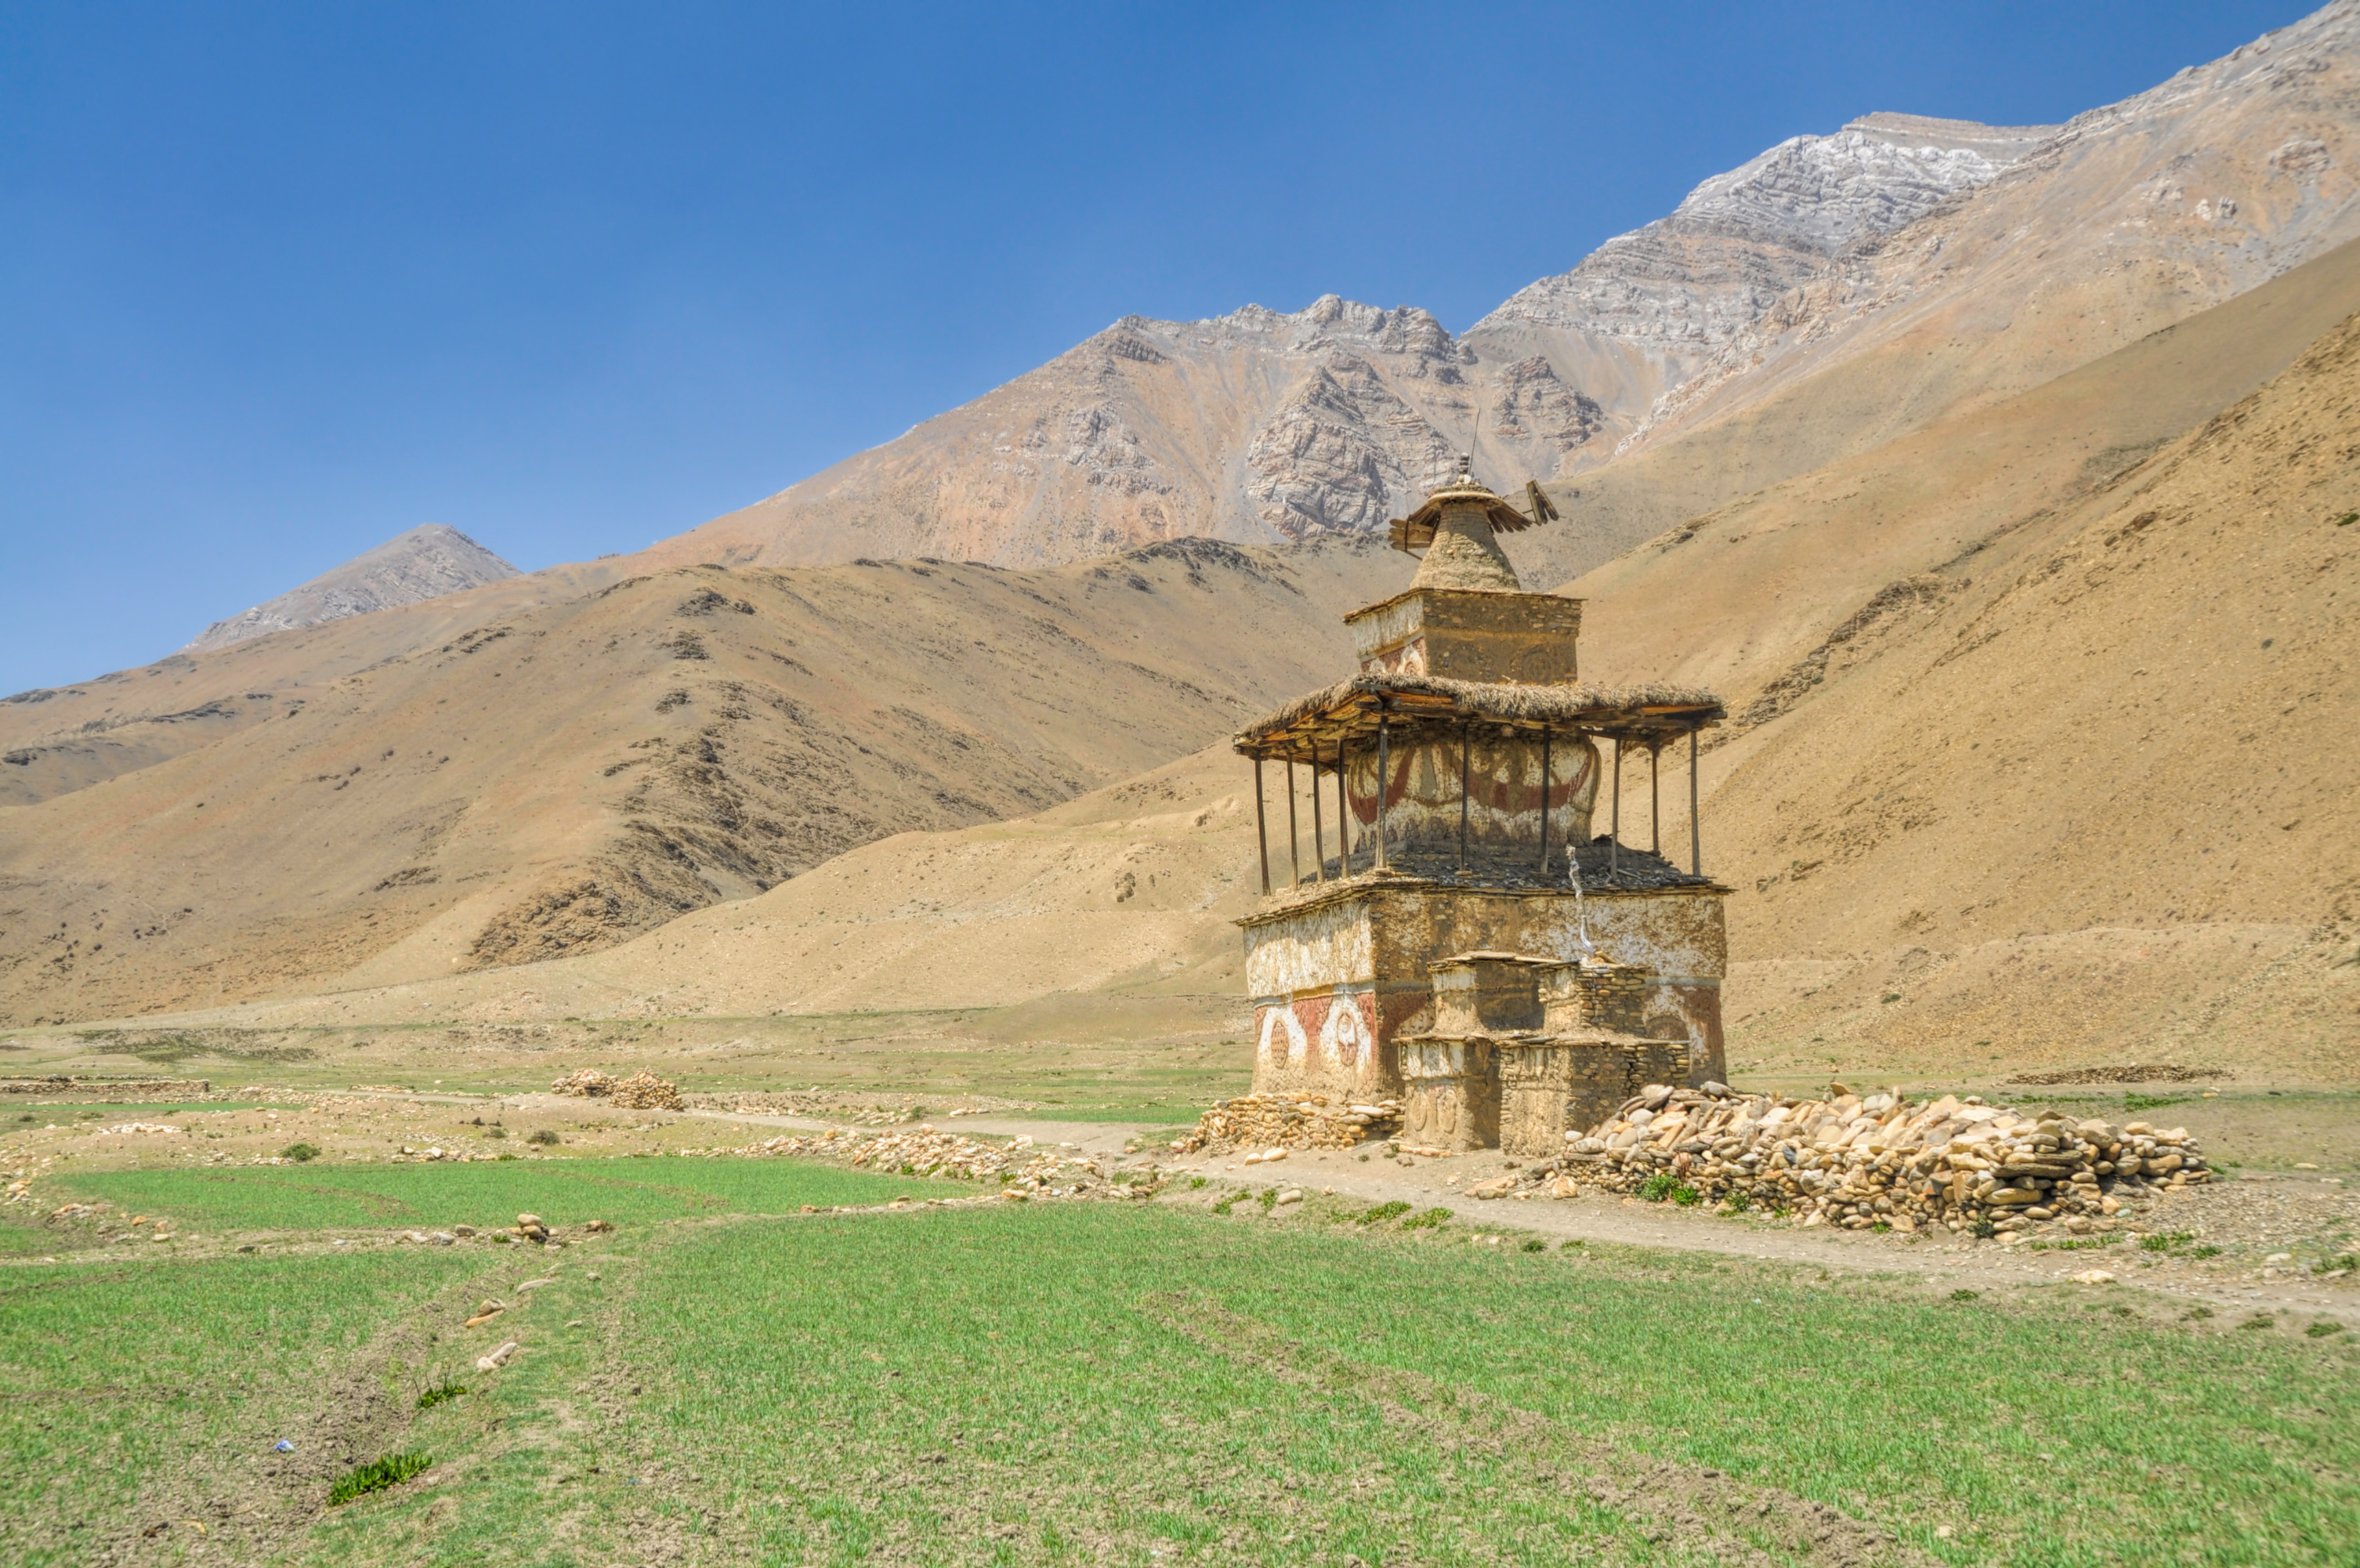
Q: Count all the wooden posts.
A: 10